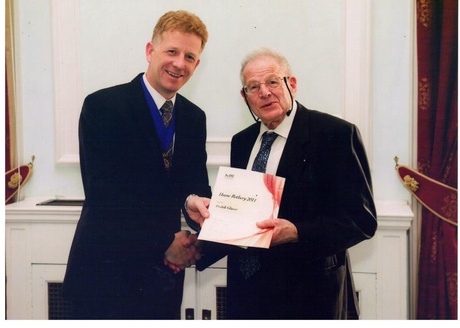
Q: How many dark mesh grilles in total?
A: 2